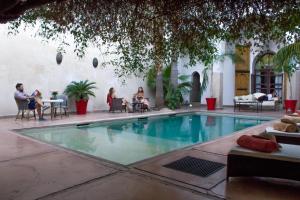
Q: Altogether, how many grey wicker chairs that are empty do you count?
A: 1